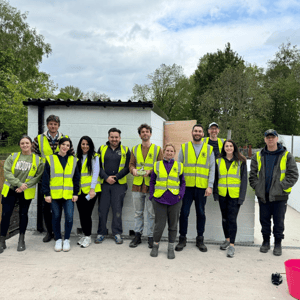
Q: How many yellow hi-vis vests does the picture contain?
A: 11